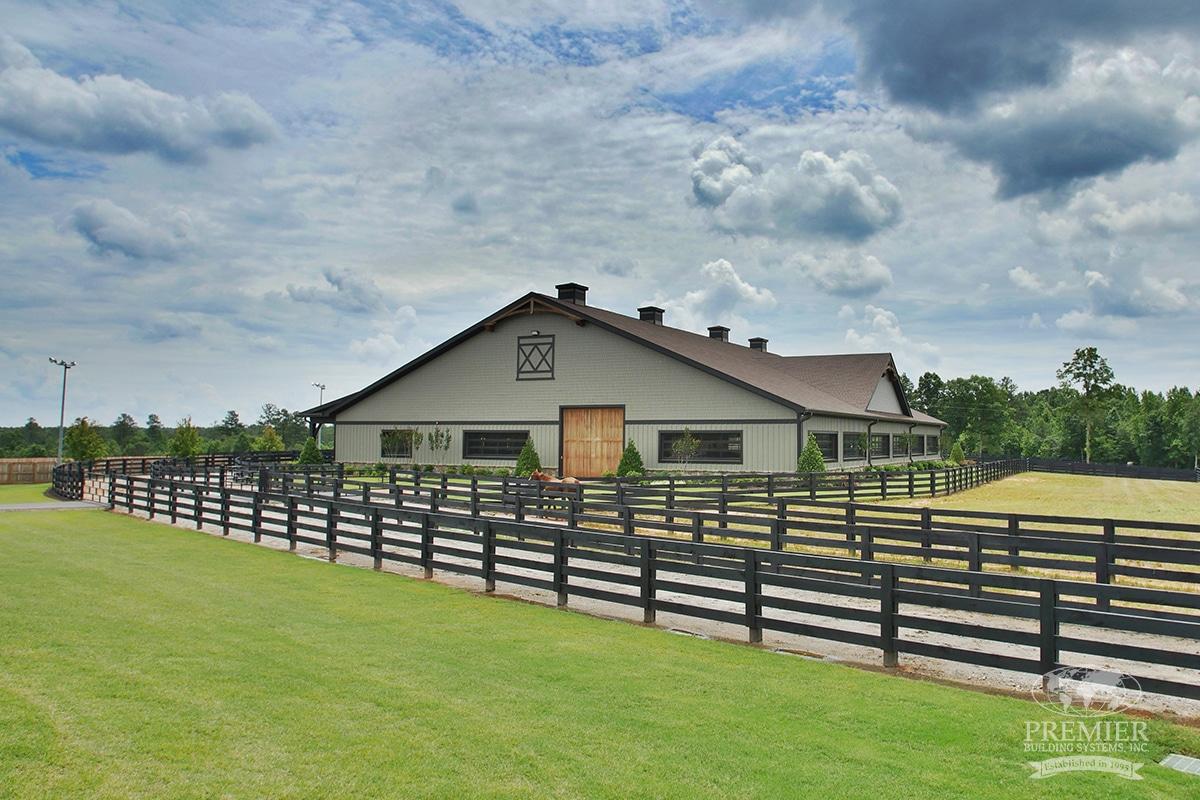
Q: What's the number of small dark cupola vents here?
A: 4